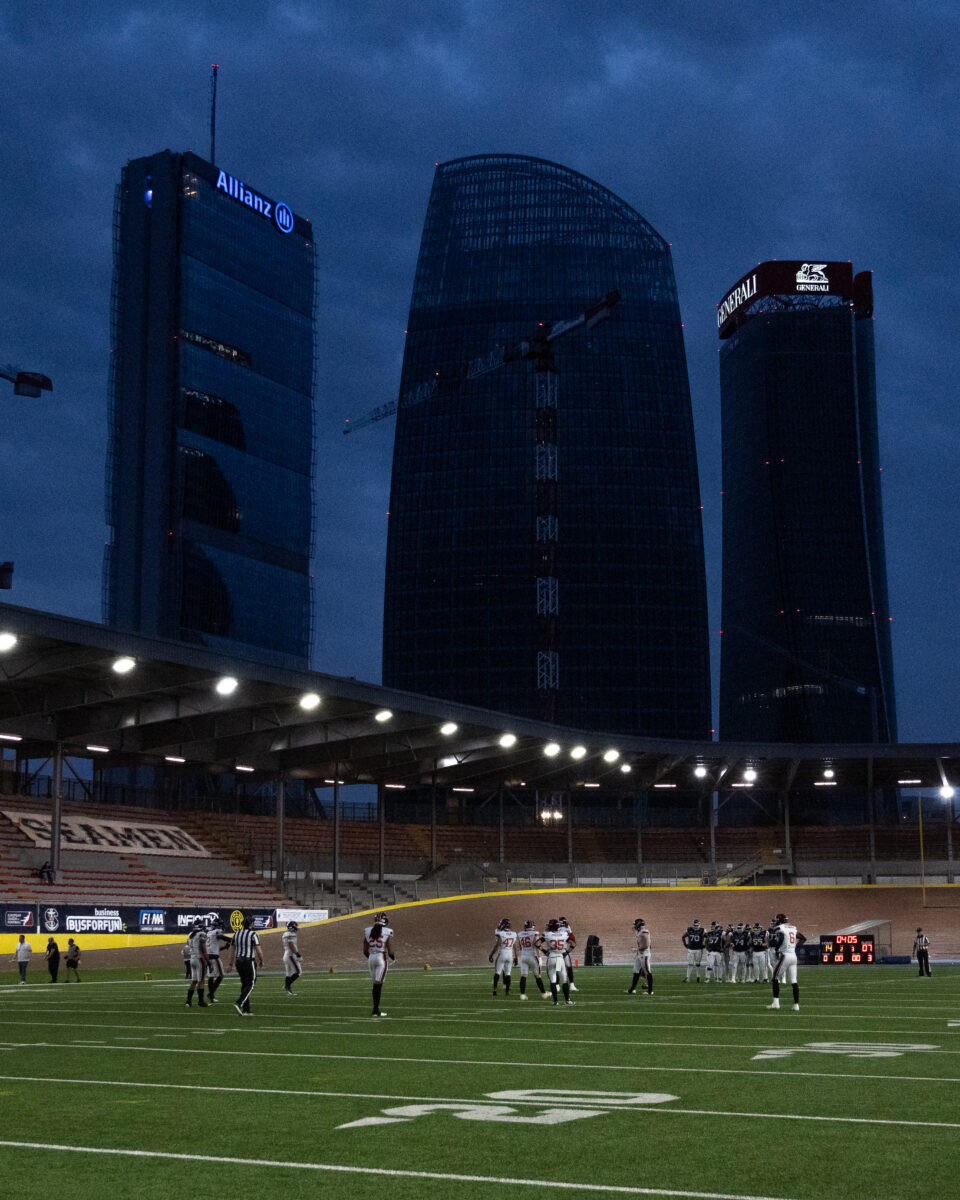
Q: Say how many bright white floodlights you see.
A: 15